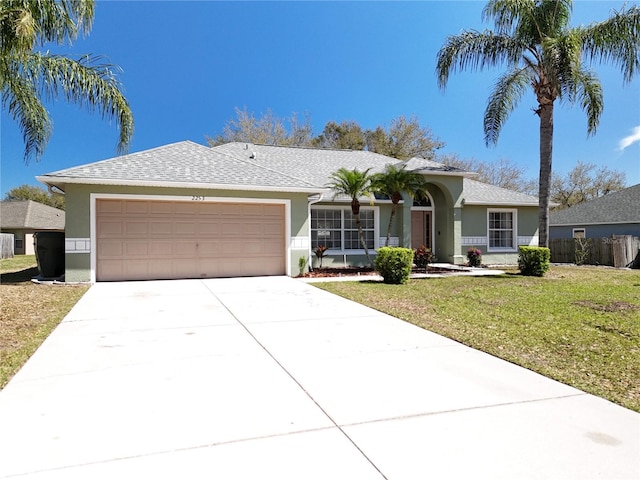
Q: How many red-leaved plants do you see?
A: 2